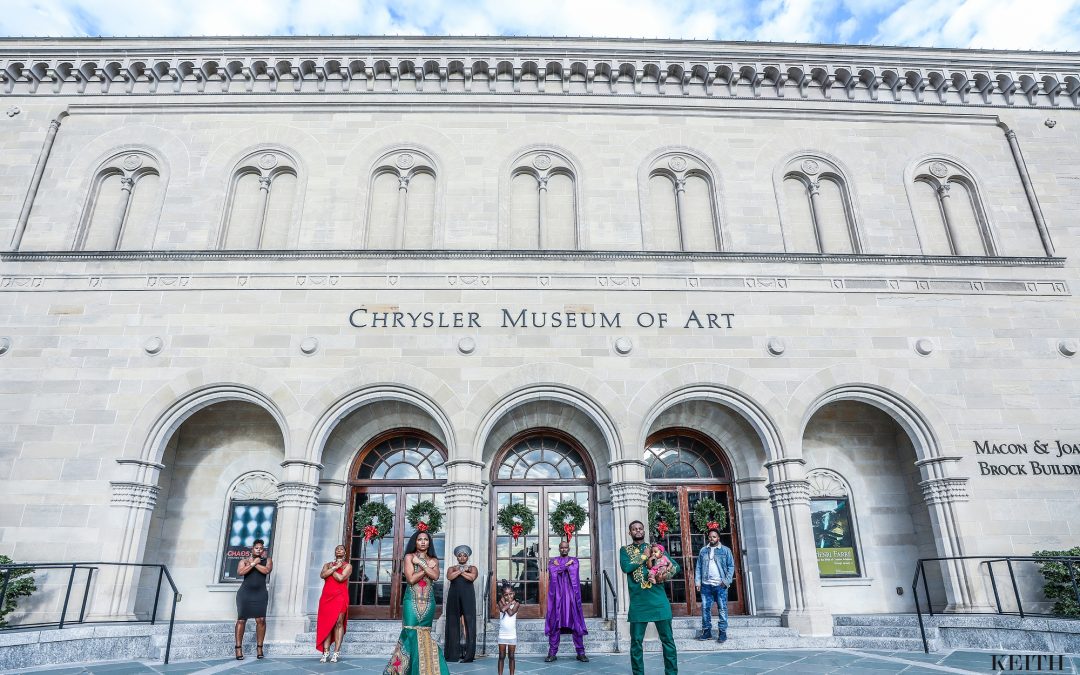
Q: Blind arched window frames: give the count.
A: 7